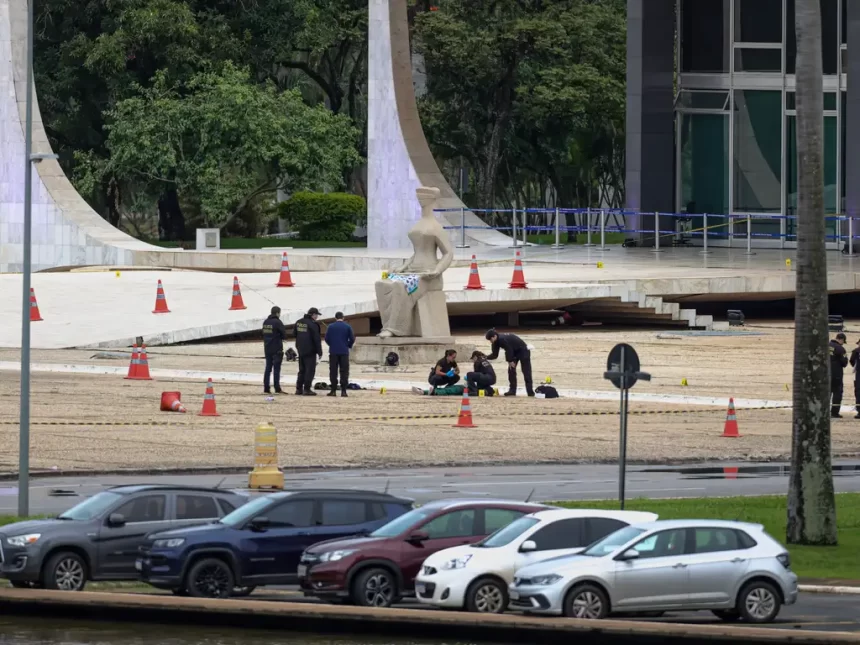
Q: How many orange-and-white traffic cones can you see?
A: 12